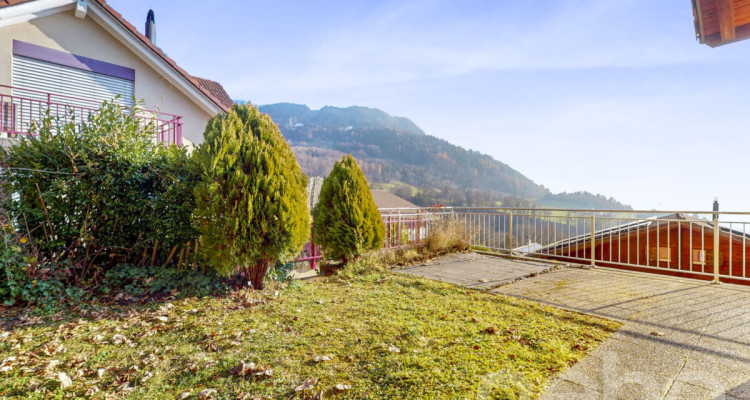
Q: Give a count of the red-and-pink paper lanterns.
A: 0